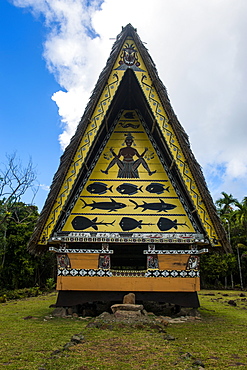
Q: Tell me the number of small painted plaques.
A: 4